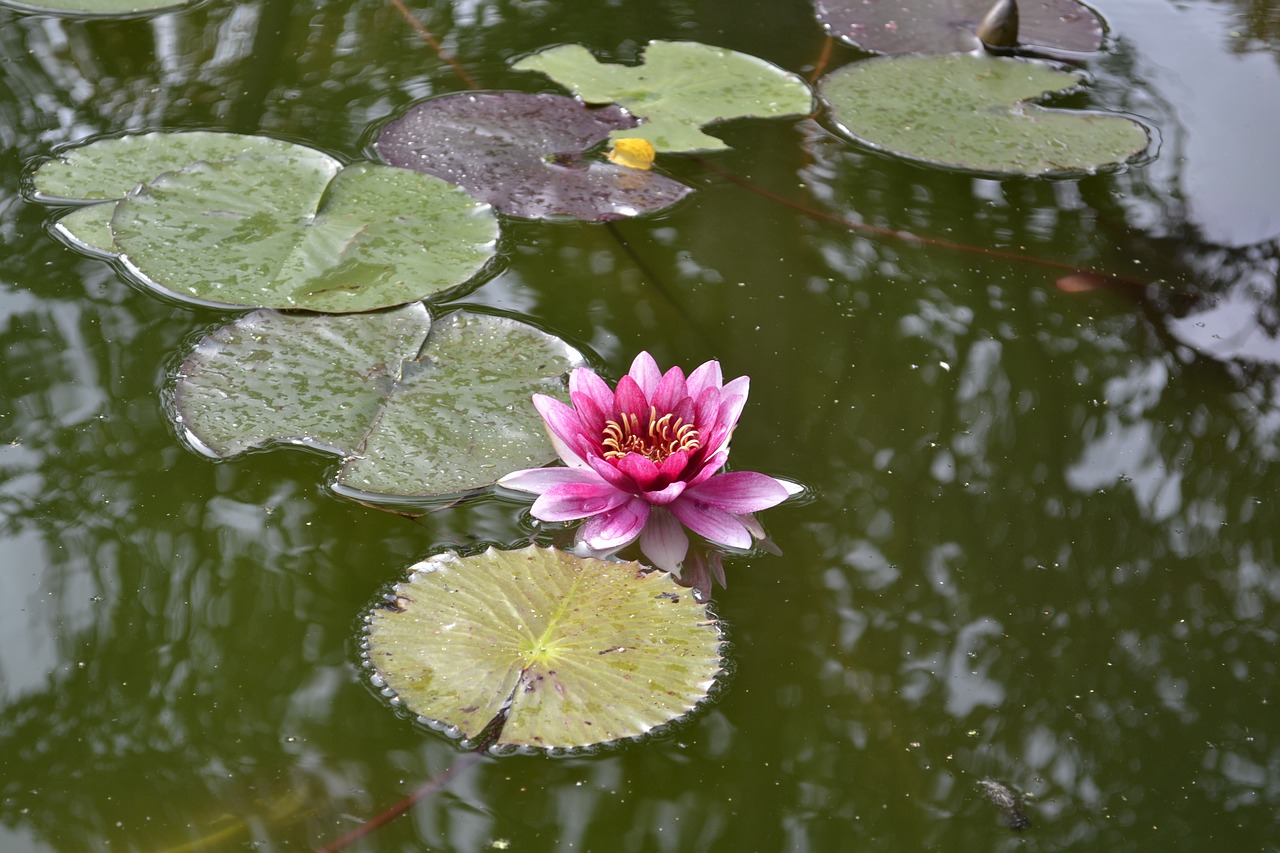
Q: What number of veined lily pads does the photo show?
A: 1